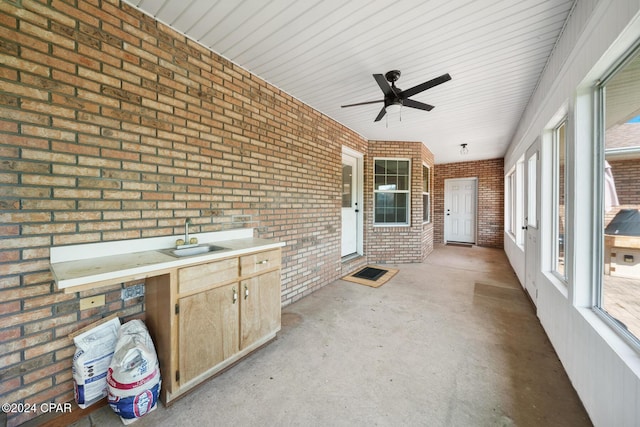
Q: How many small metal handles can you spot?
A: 3